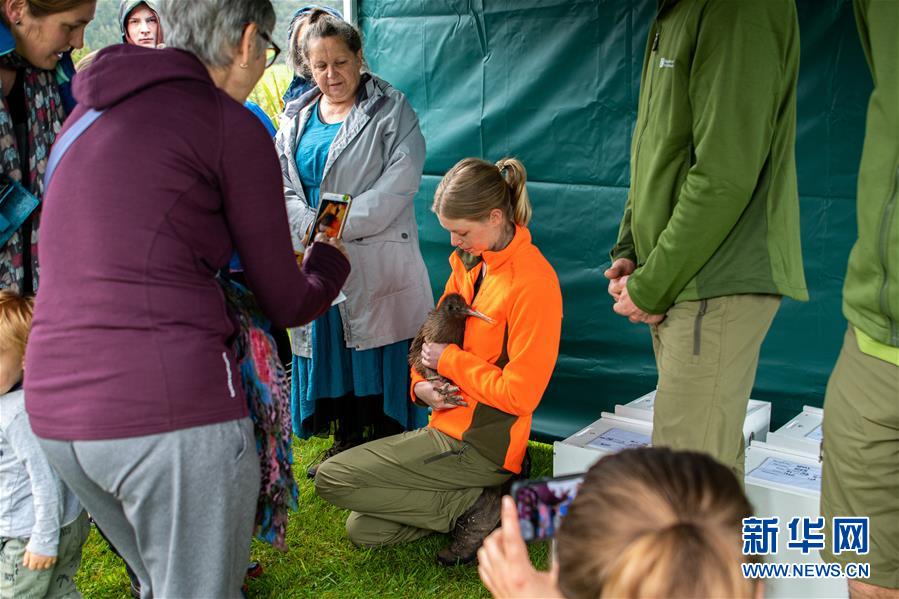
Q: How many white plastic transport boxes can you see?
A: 4